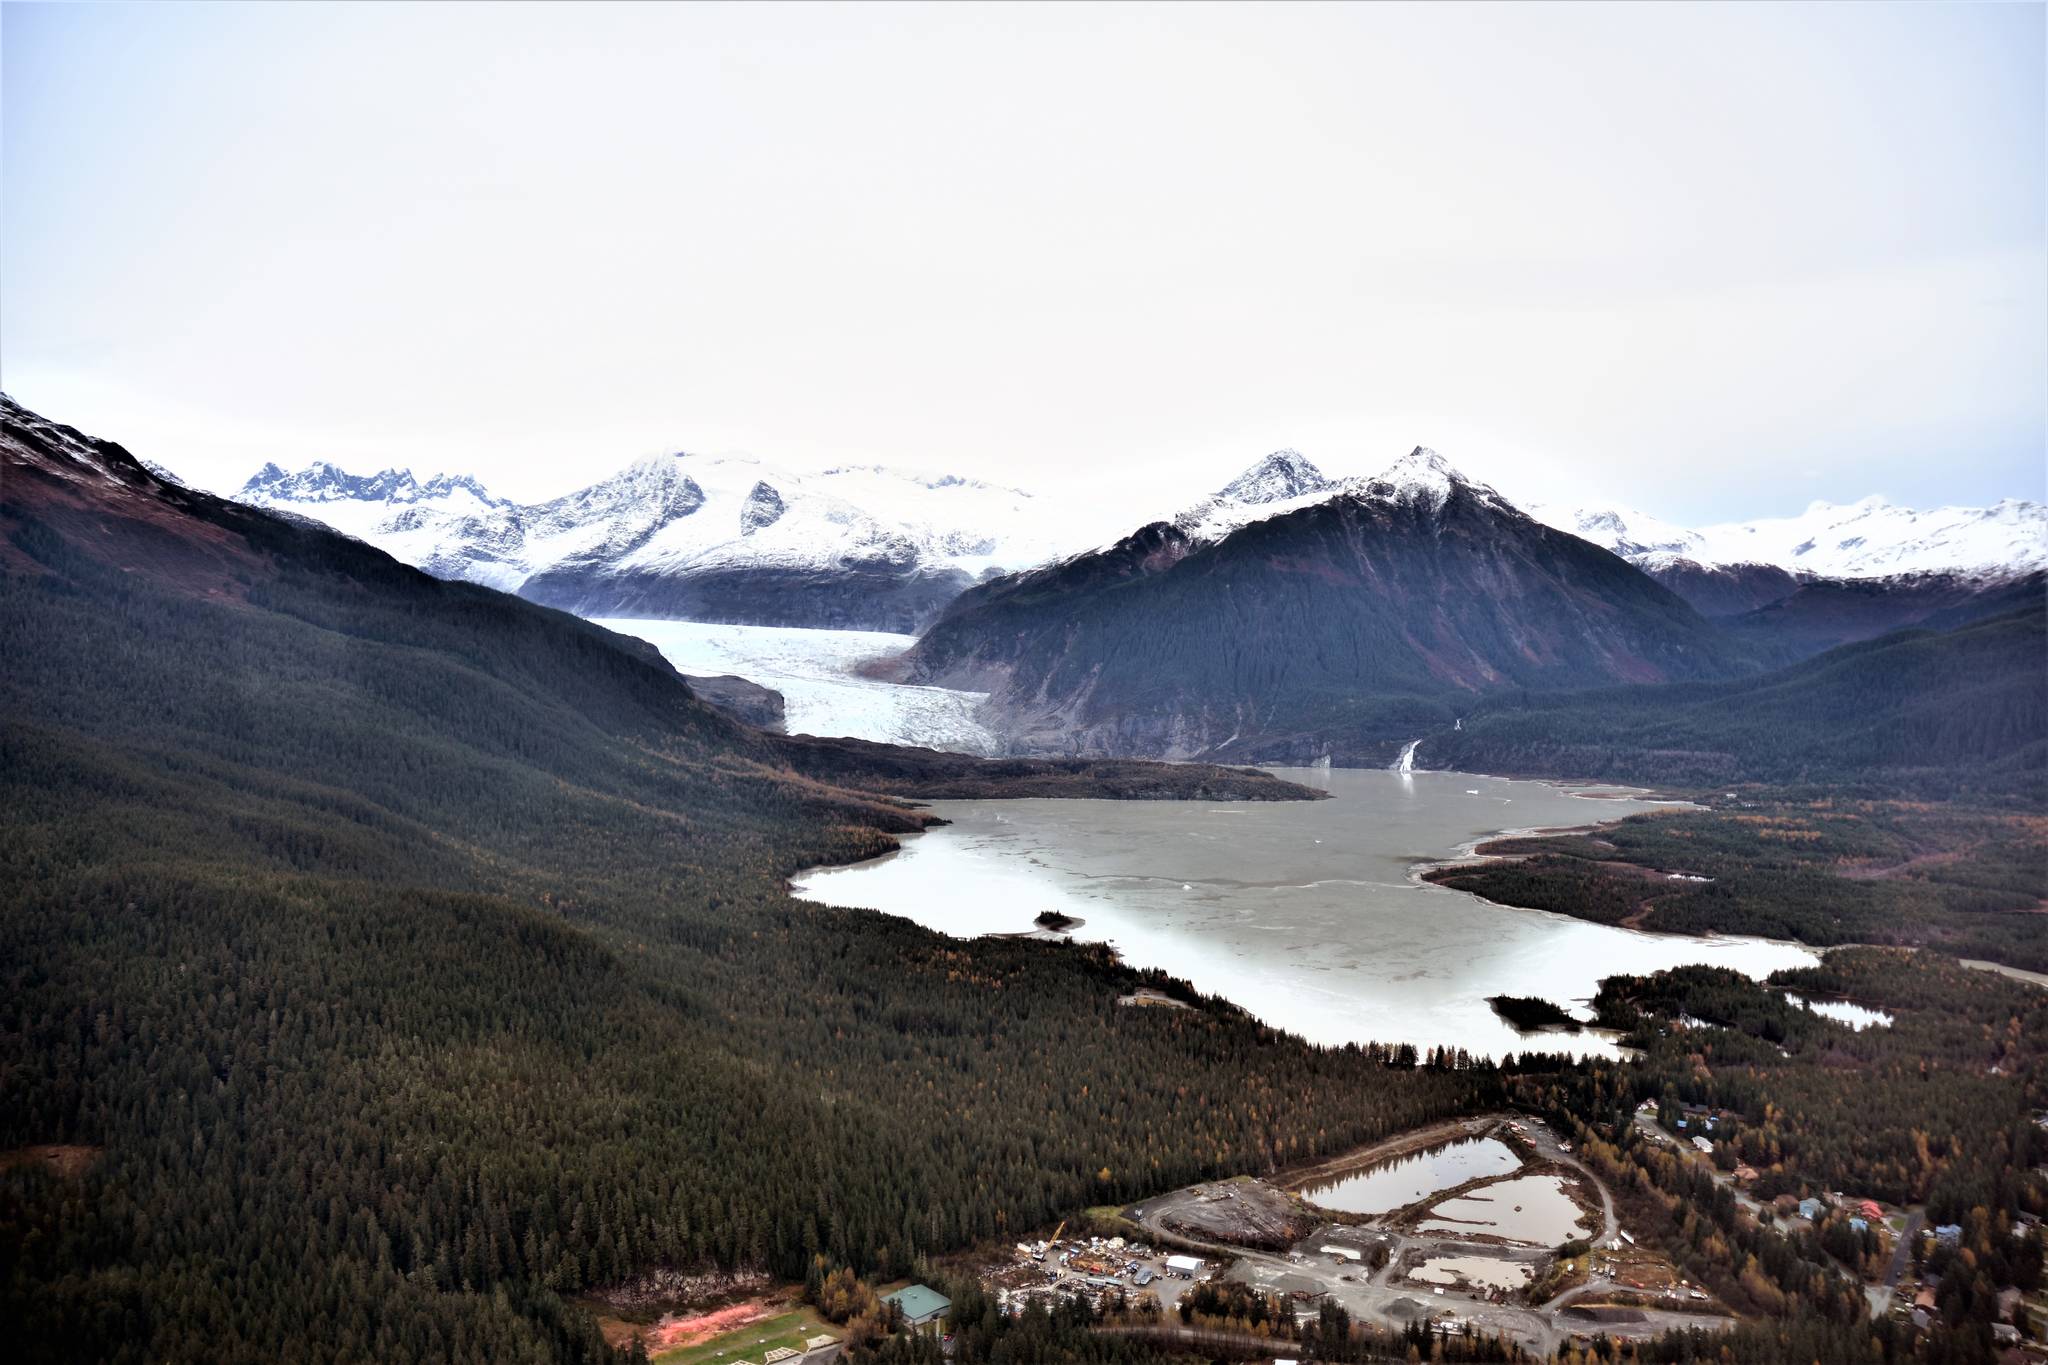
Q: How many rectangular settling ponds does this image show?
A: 3